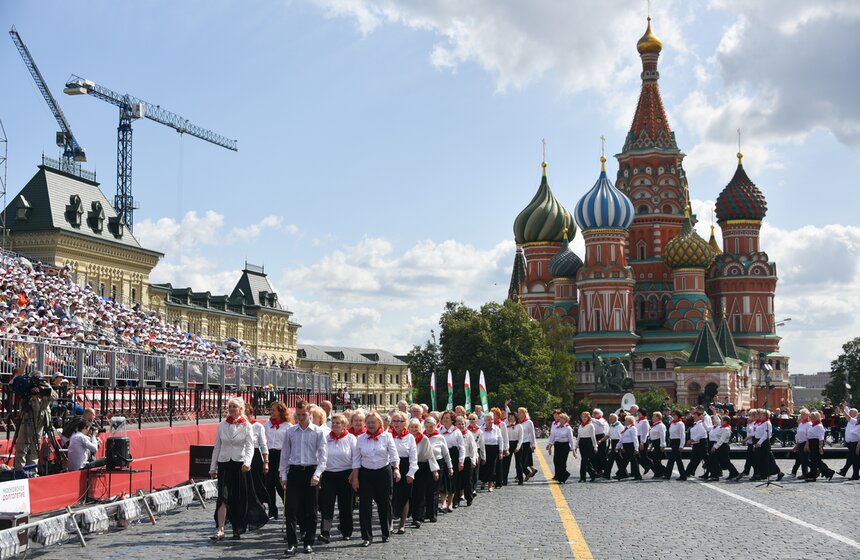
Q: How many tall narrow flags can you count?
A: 5